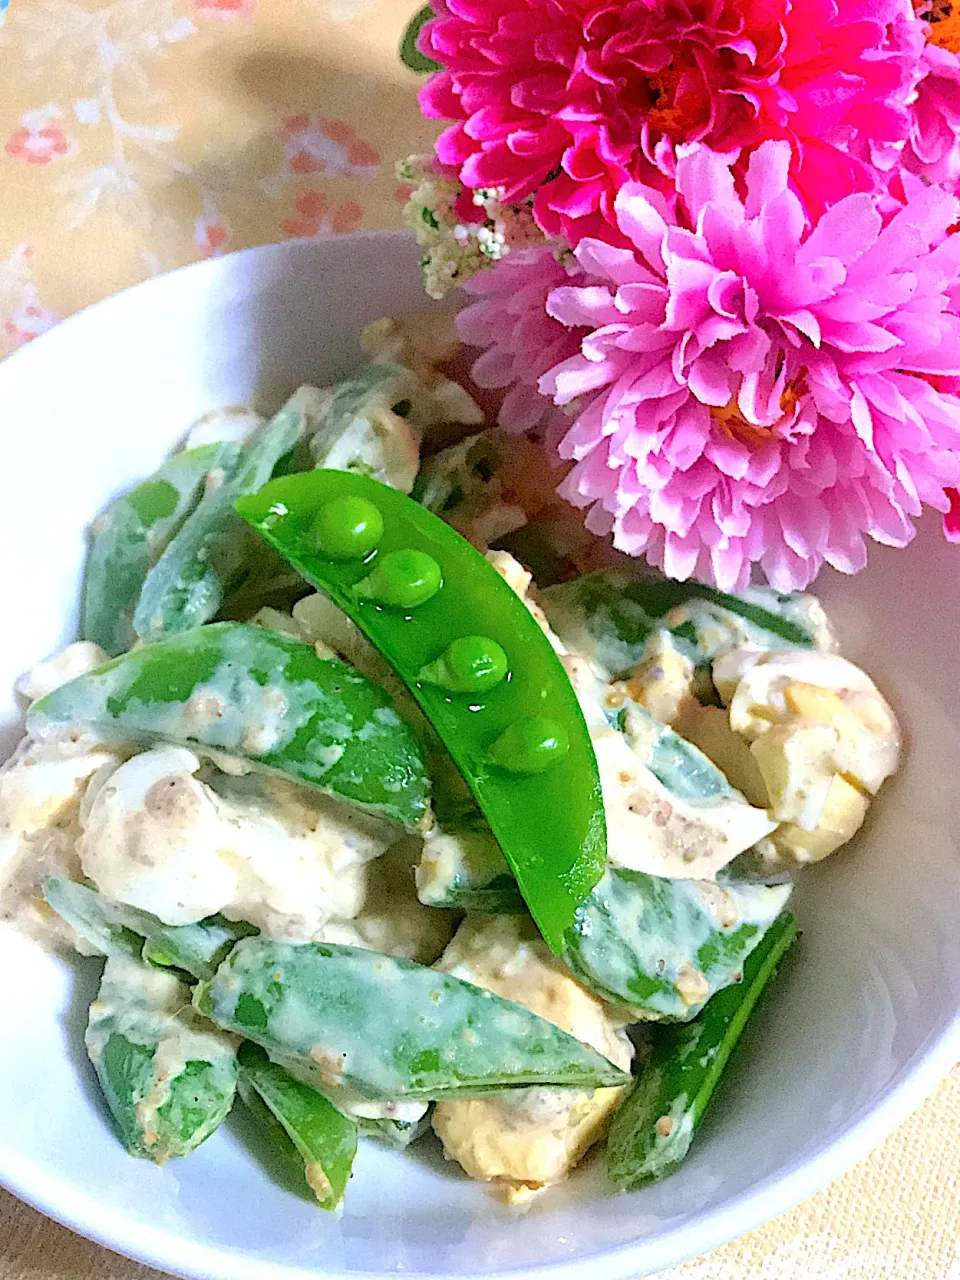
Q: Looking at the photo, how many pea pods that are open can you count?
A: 1